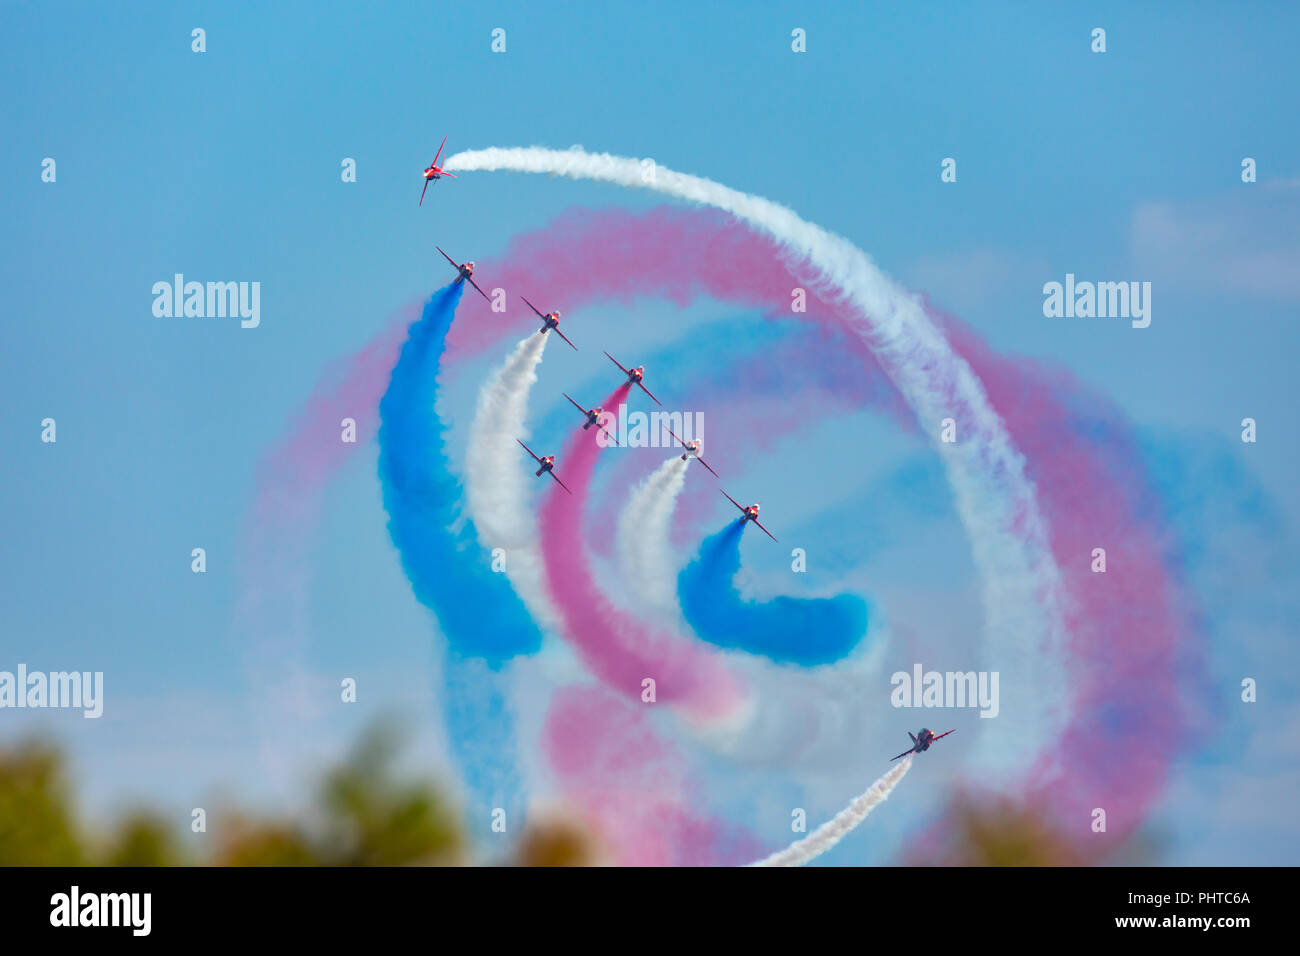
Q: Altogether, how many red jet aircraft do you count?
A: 9